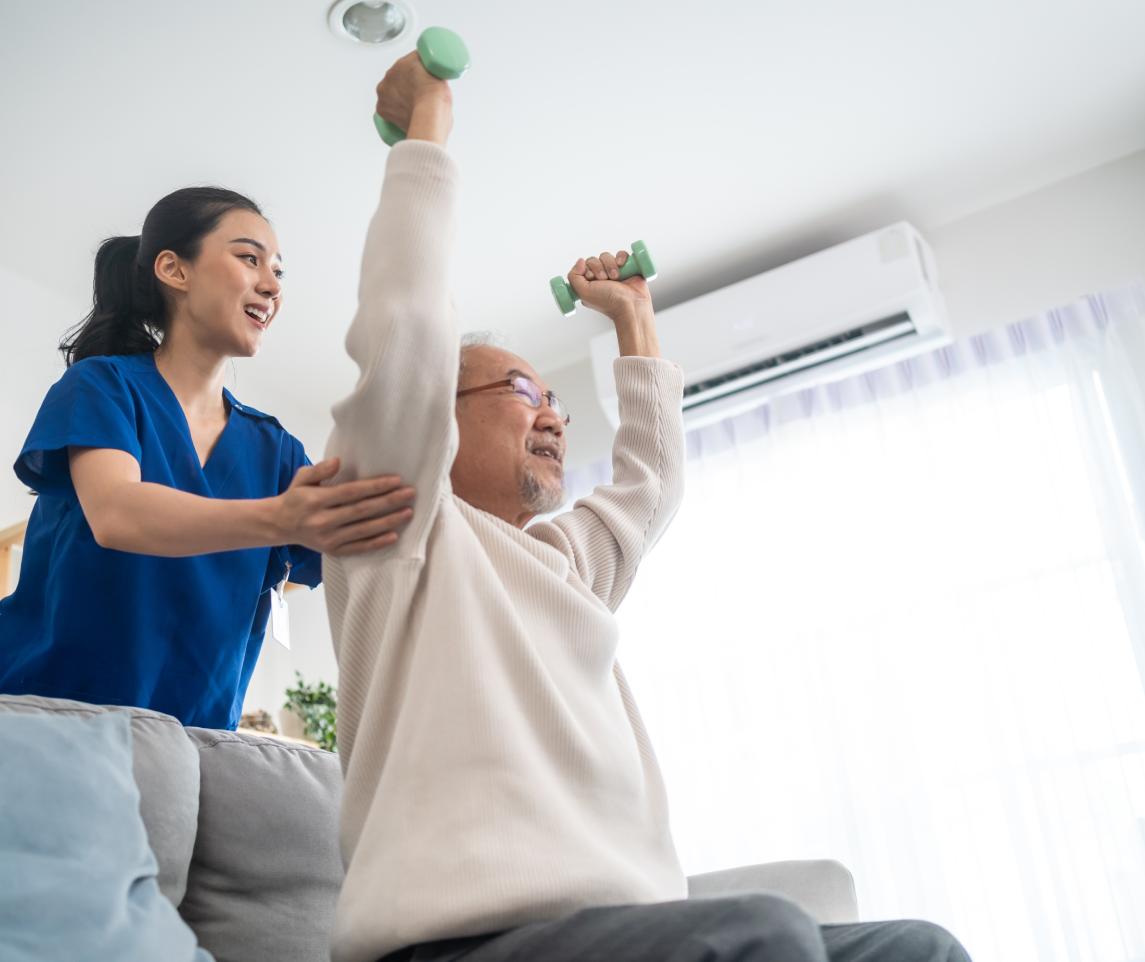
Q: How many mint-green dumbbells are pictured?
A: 2